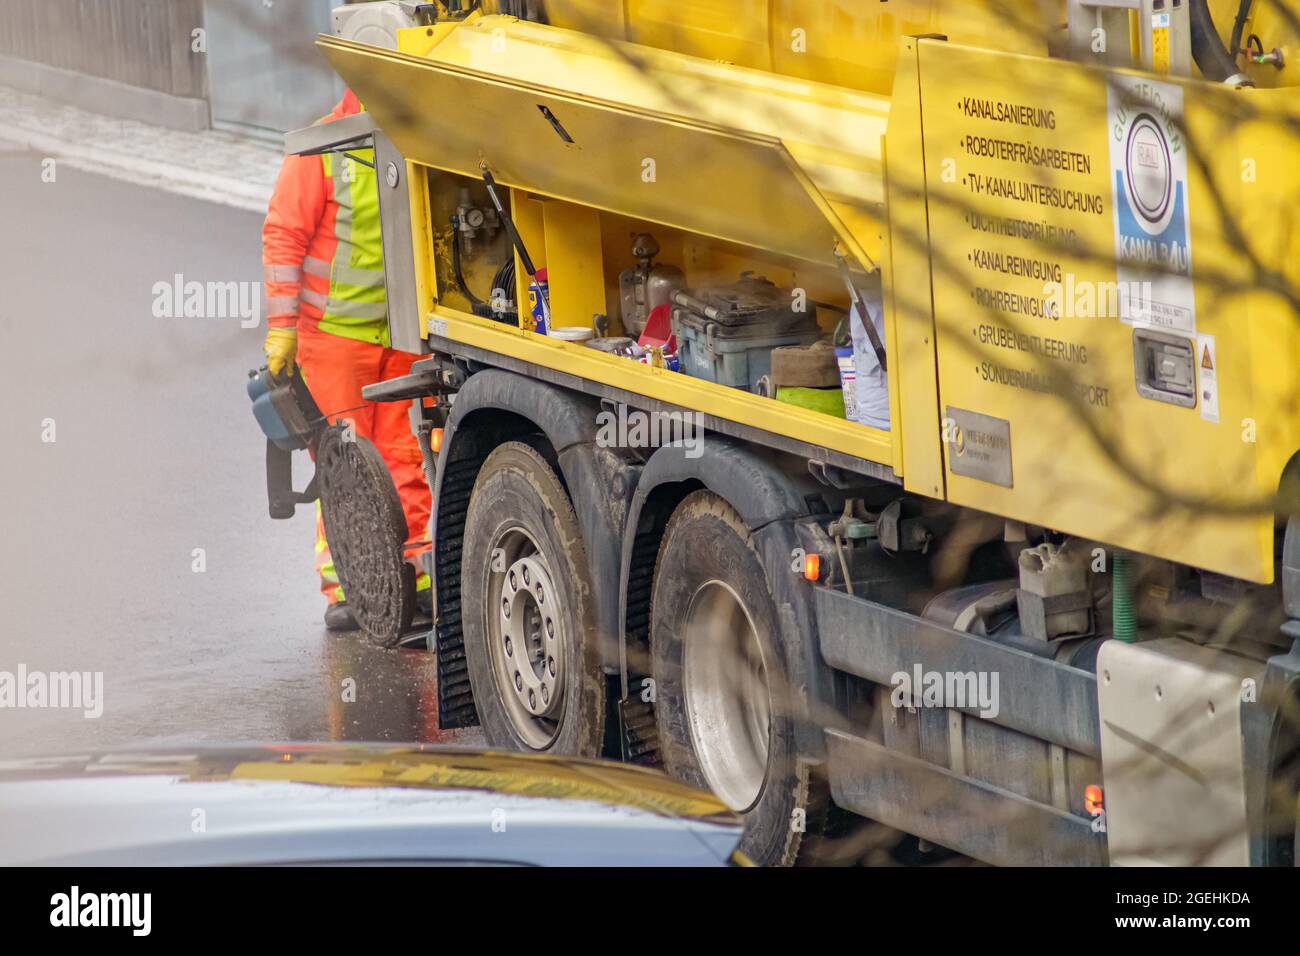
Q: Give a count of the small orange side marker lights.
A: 3